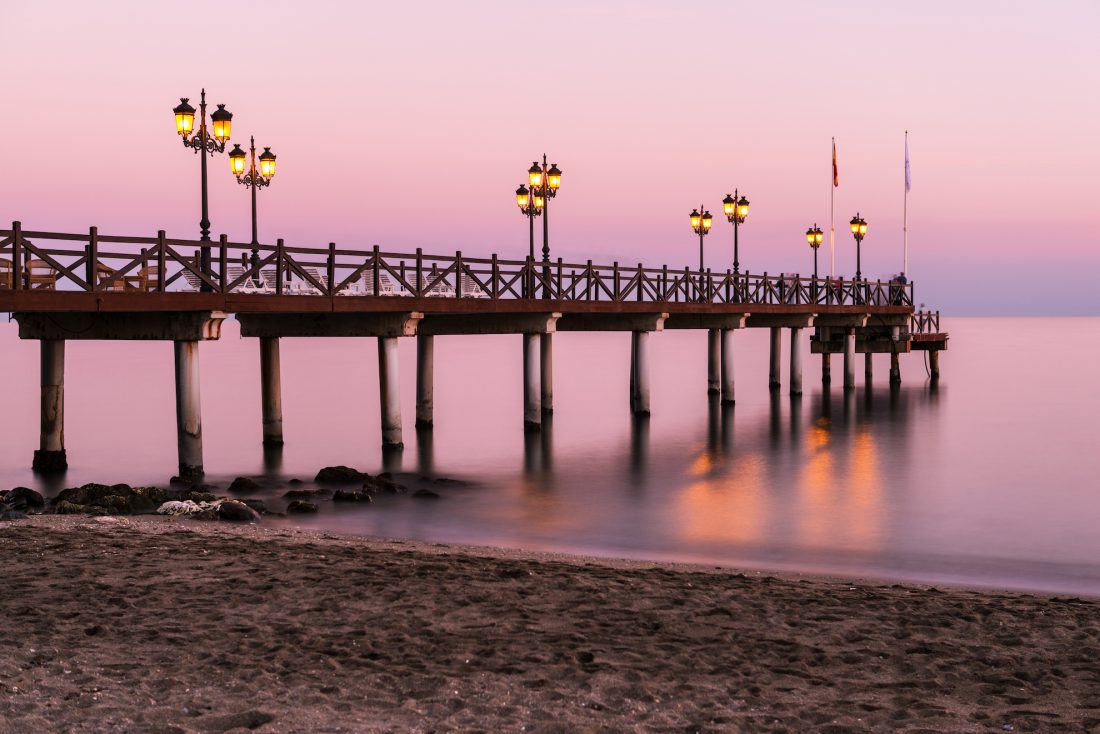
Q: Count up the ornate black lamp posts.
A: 8